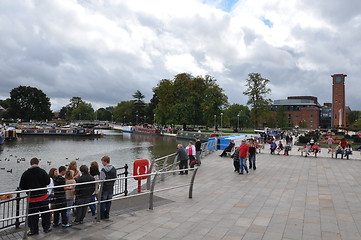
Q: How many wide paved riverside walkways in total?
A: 1